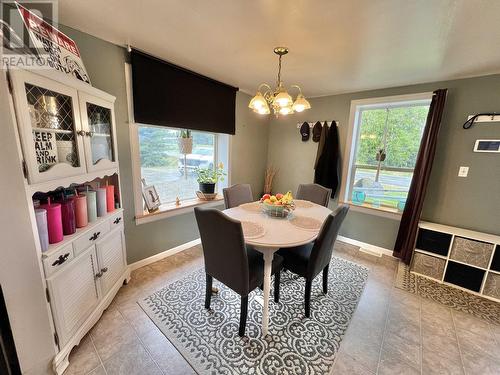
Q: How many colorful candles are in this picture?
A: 7